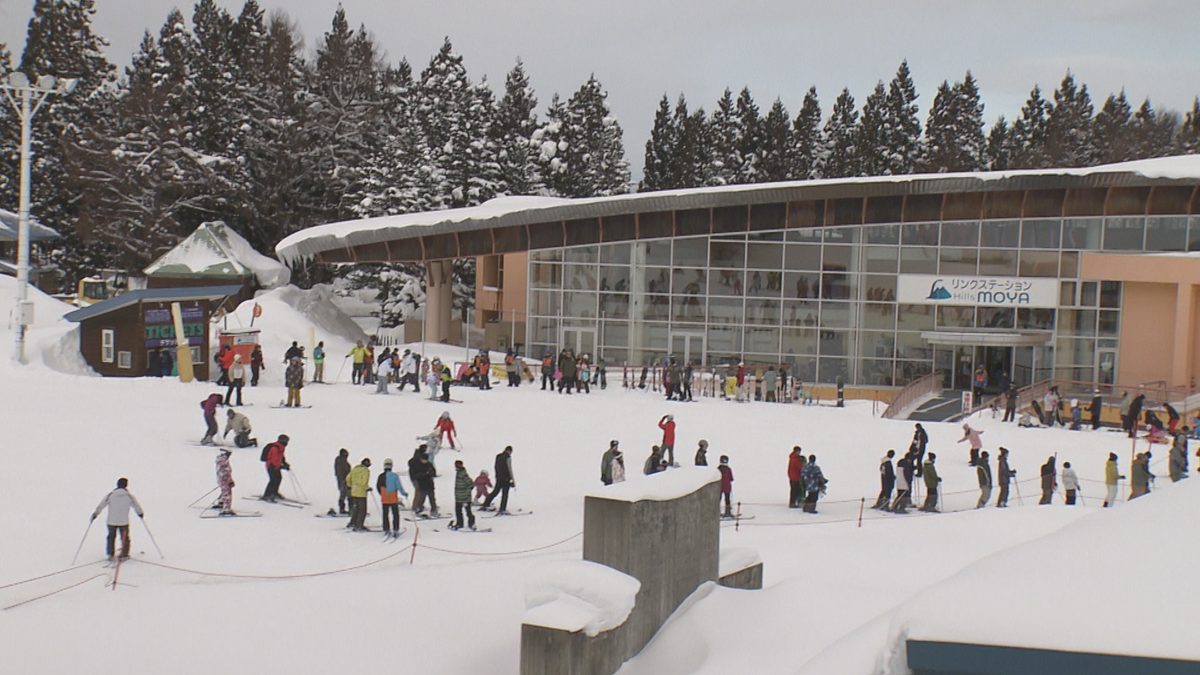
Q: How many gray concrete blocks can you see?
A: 3